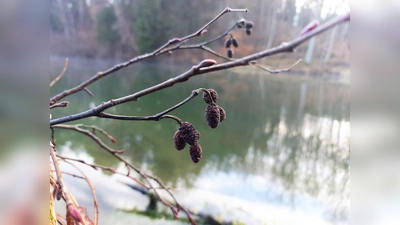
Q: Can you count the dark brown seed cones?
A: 12